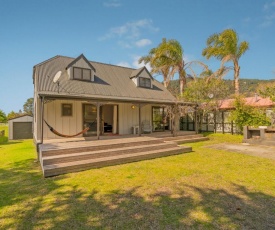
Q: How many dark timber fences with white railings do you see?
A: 1